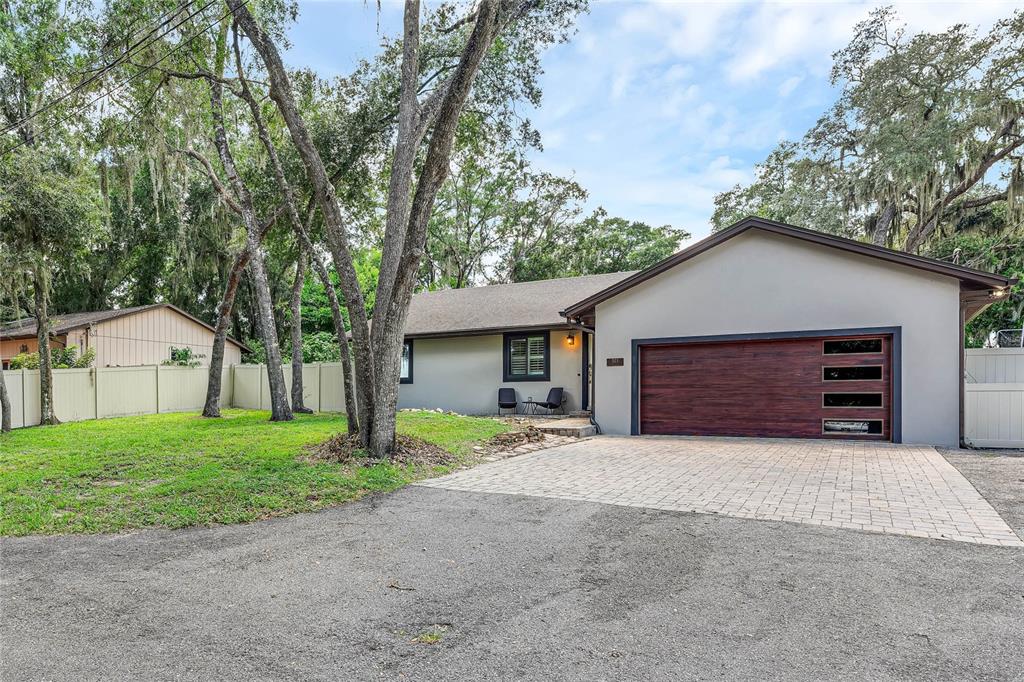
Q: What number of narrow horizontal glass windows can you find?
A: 4